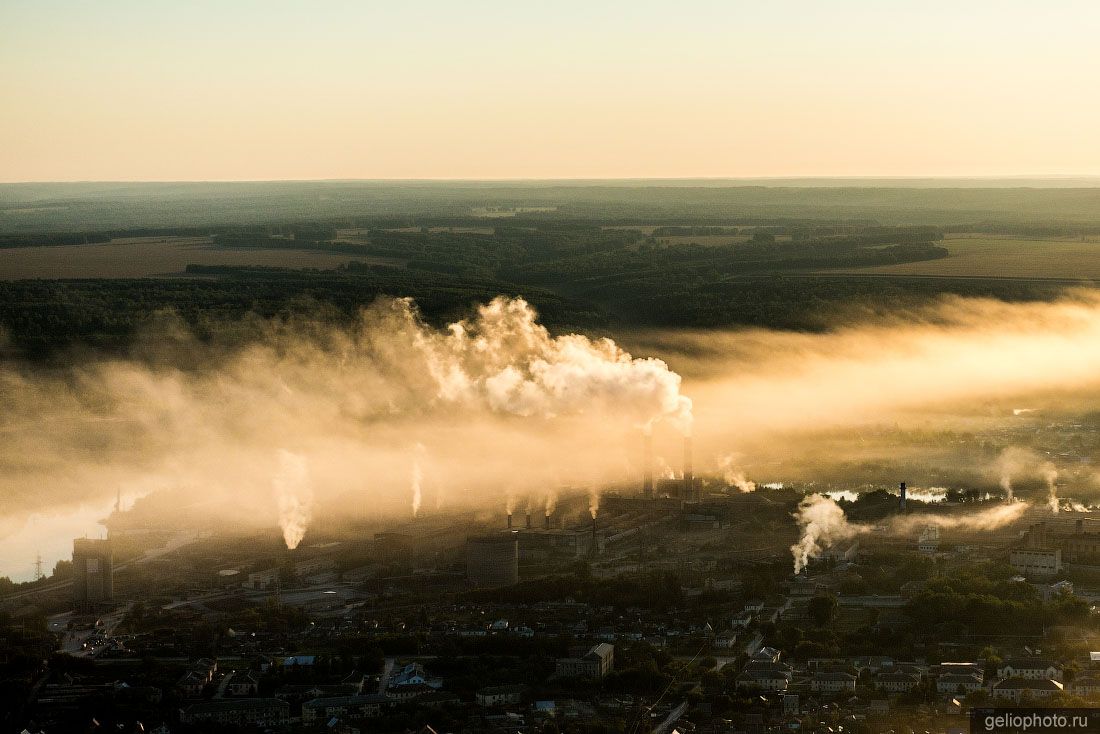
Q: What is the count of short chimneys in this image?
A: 4